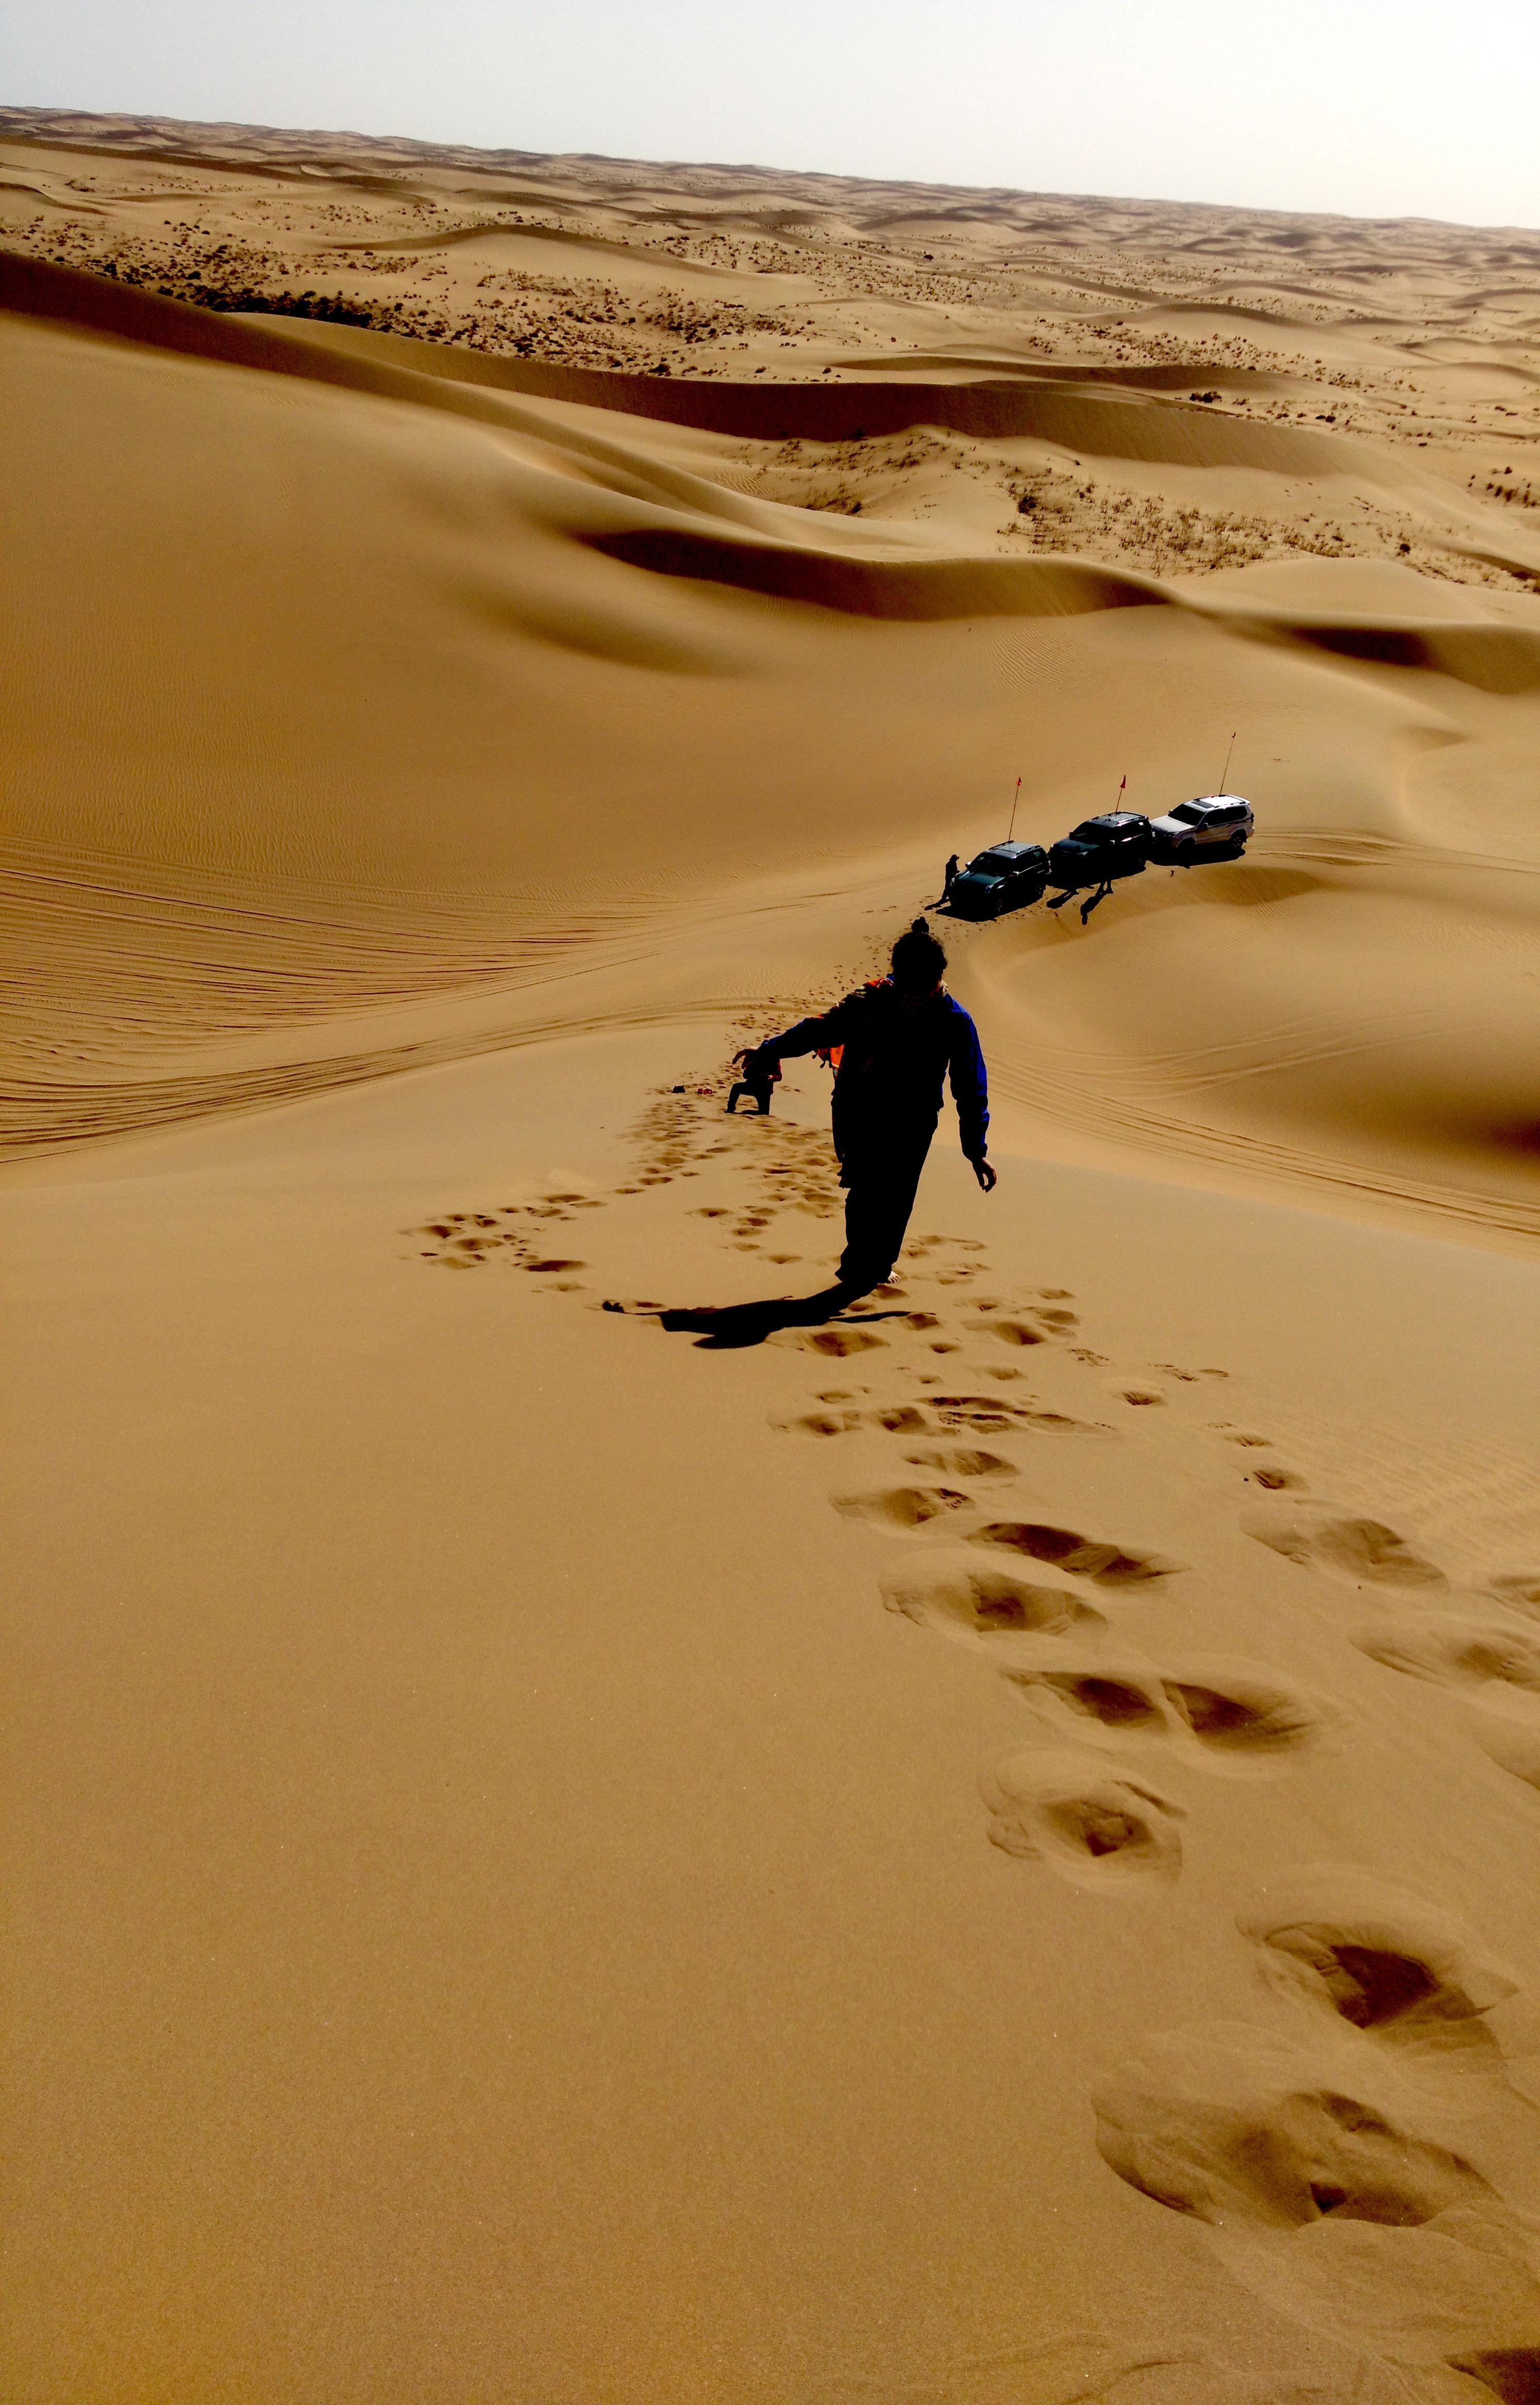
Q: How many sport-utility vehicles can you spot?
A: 3